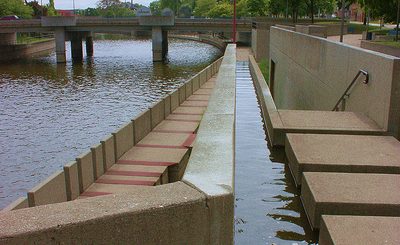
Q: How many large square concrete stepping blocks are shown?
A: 4